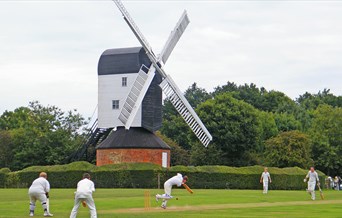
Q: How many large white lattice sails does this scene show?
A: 4